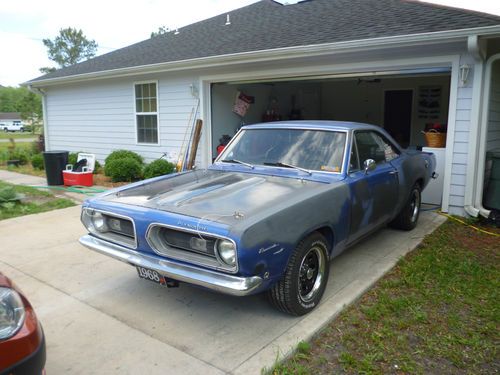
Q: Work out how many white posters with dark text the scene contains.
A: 1